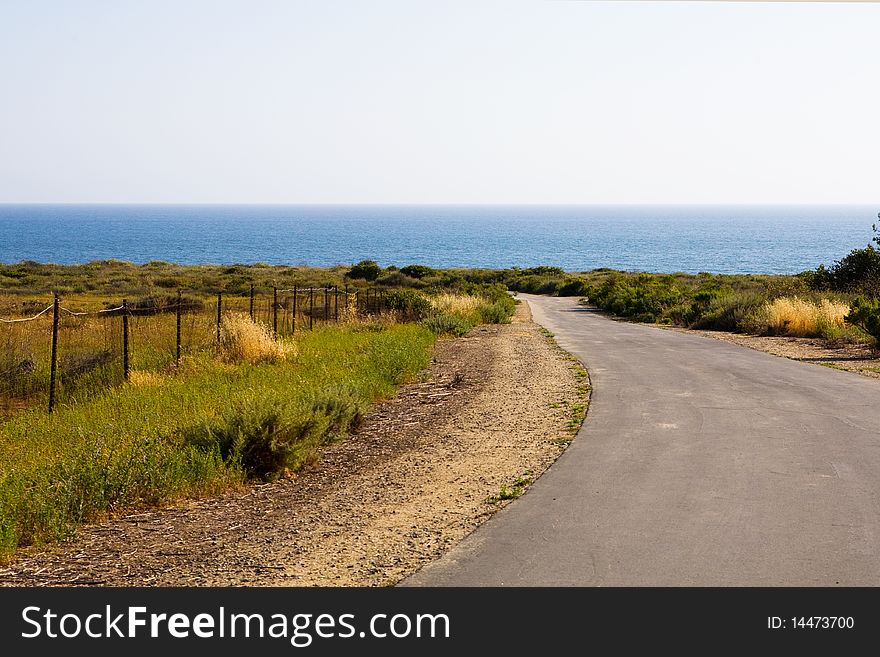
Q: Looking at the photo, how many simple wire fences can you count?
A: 1